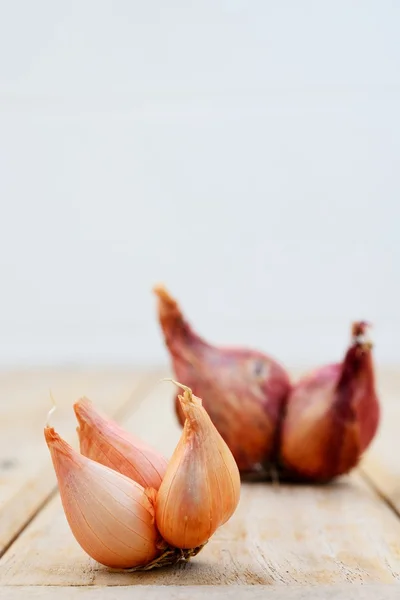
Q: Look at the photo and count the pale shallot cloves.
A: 3